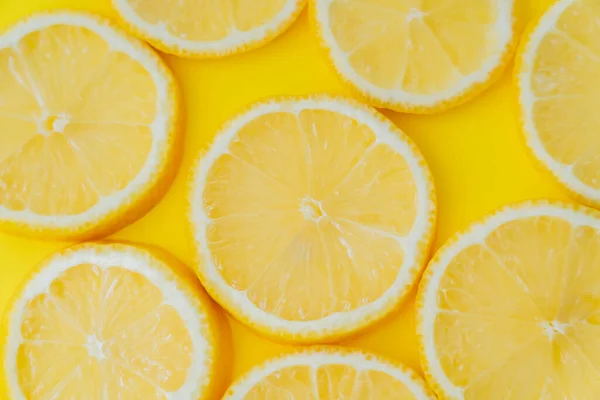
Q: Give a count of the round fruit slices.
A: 8